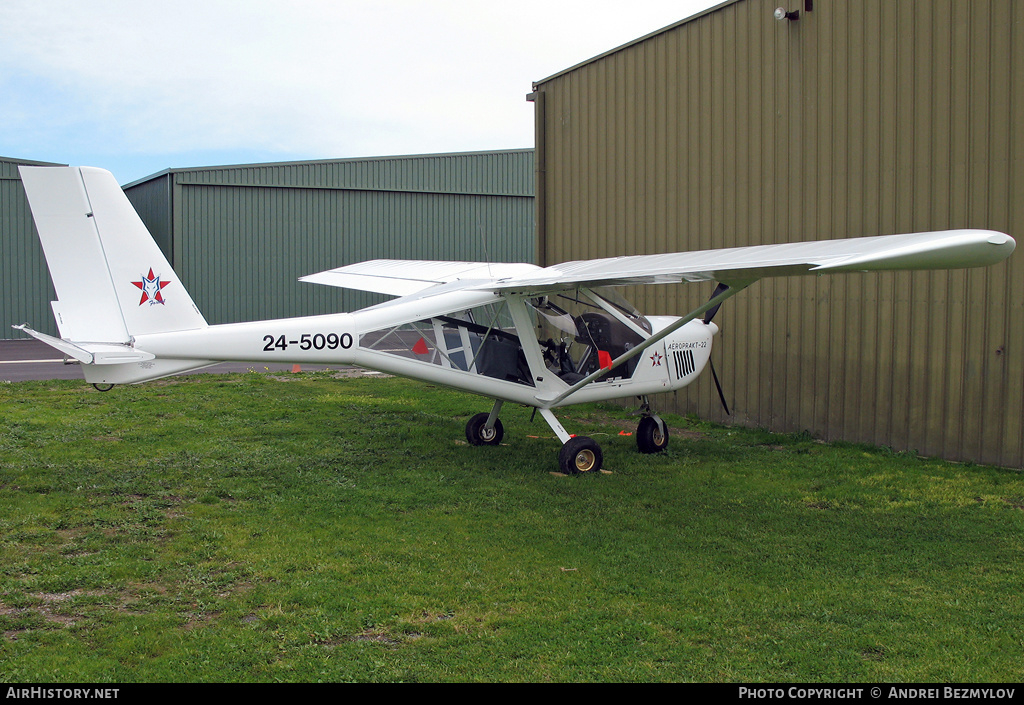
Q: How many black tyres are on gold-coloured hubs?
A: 3